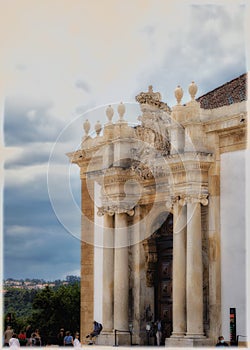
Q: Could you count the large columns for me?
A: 4